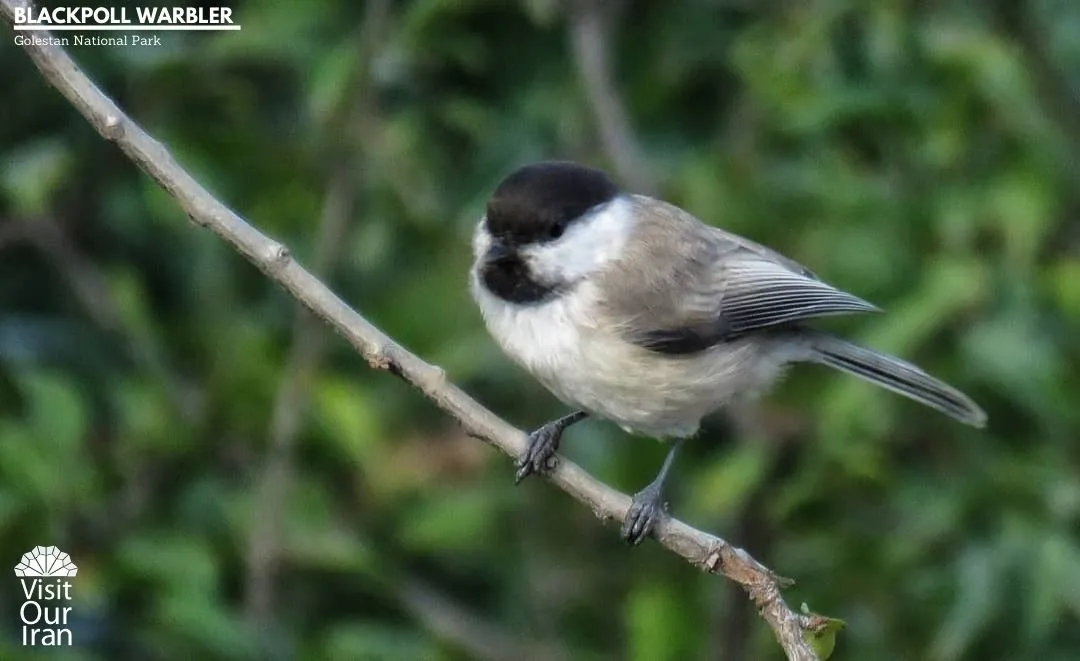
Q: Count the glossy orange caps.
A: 0